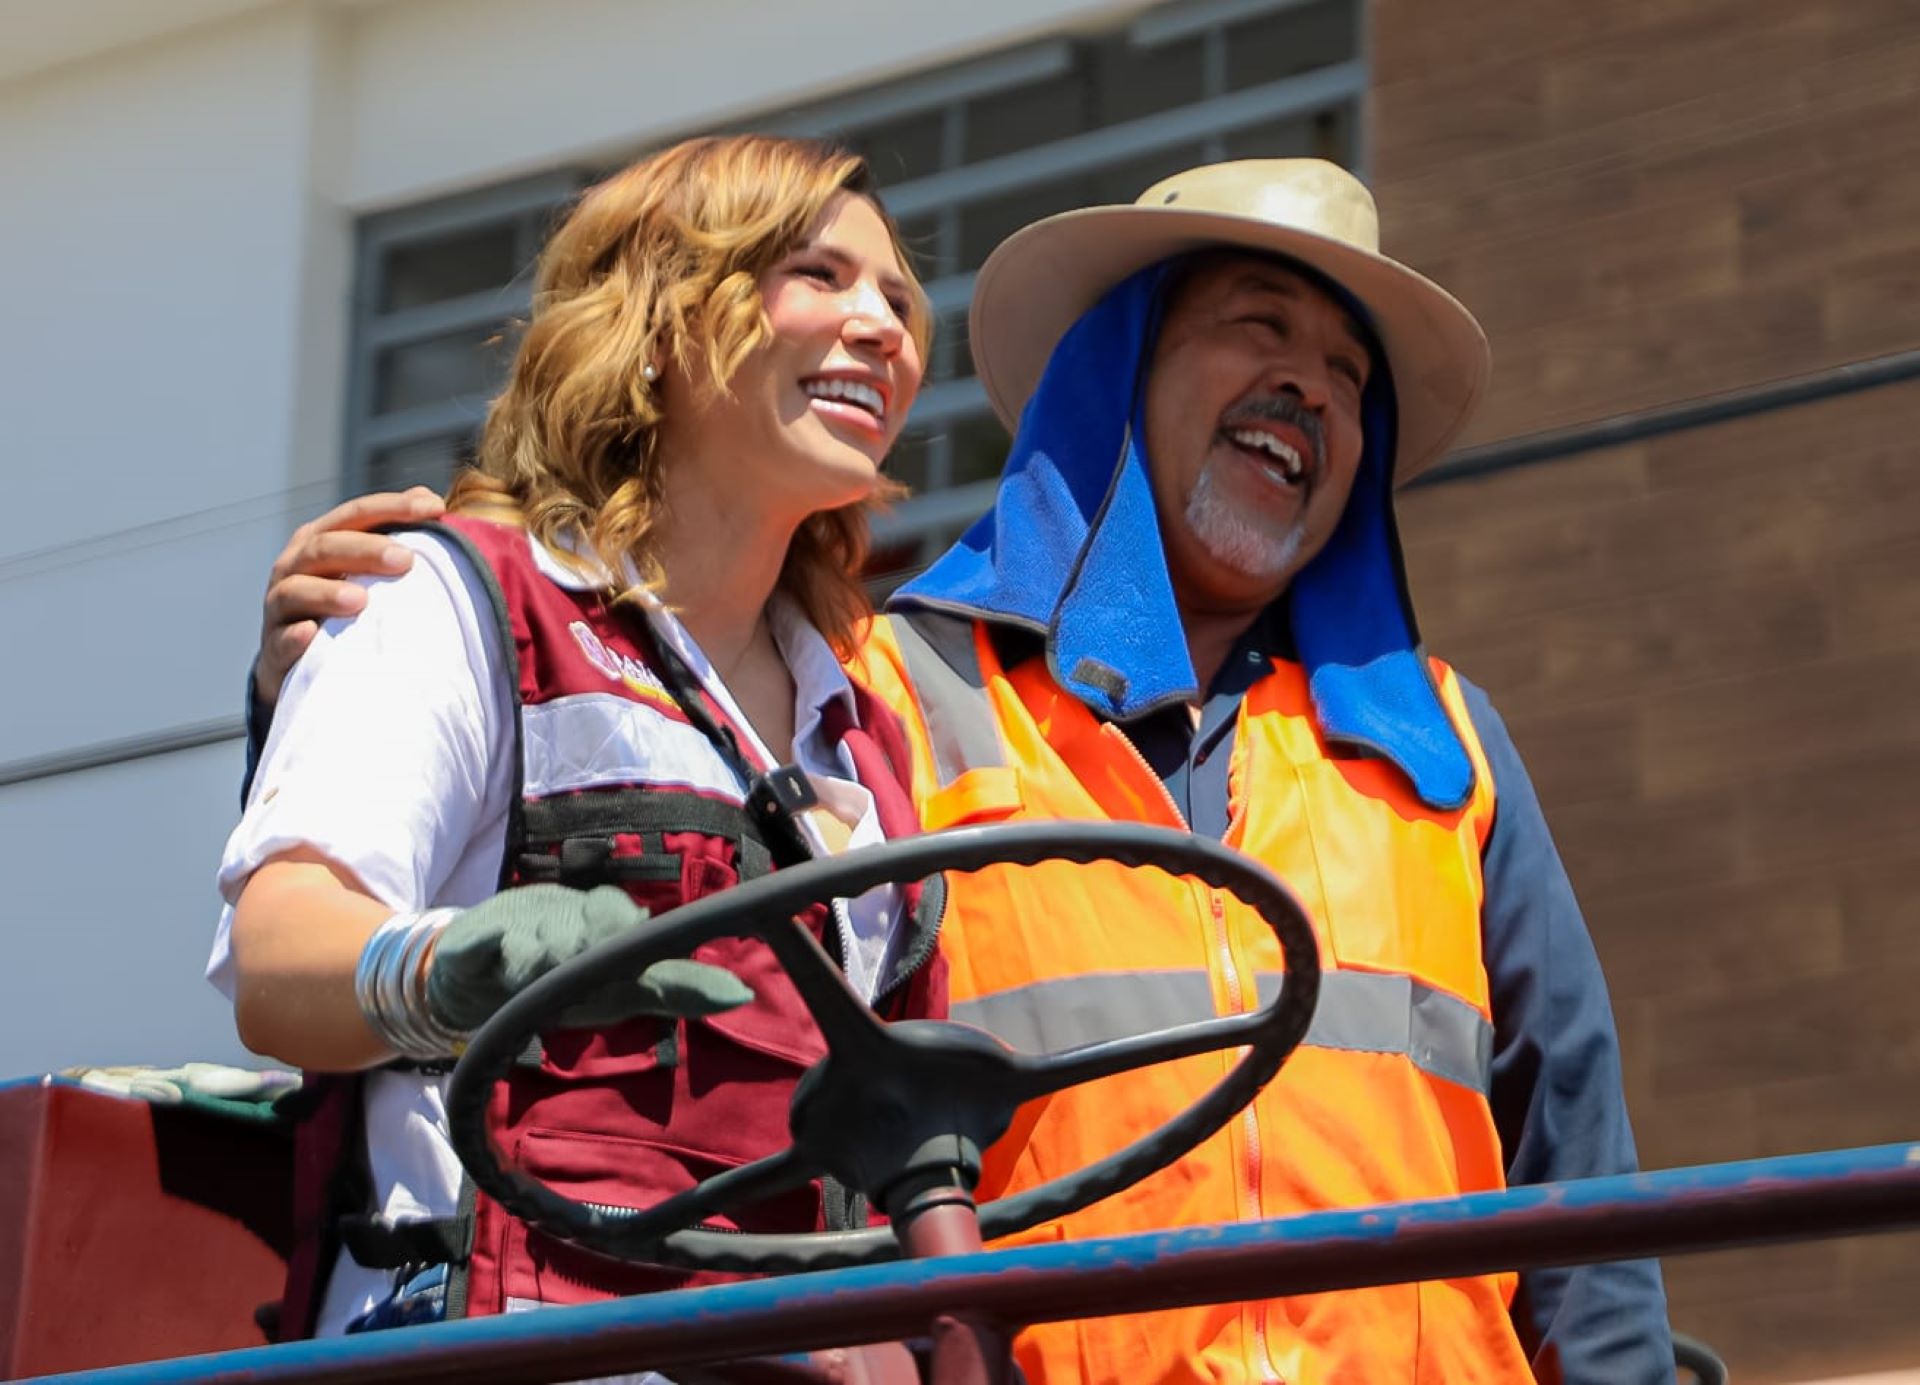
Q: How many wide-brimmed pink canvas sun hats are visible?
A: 0